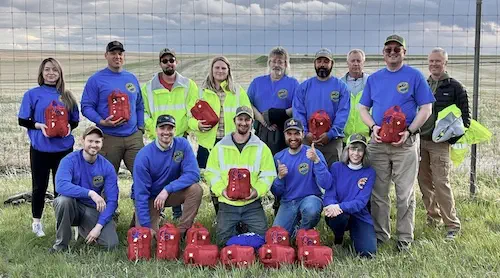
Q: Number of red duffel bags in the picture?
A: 15